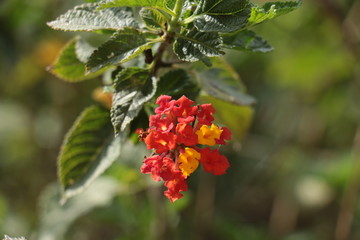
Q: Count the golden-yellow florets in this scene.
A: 2